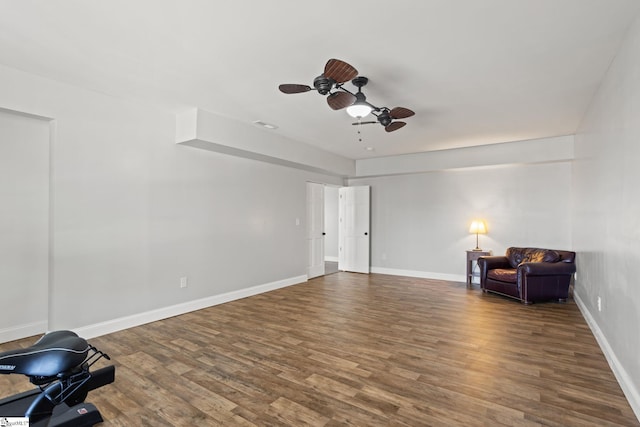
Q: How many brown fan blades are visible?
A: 6